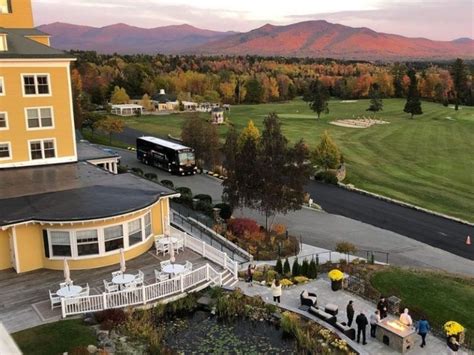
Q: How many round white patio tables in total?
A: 4